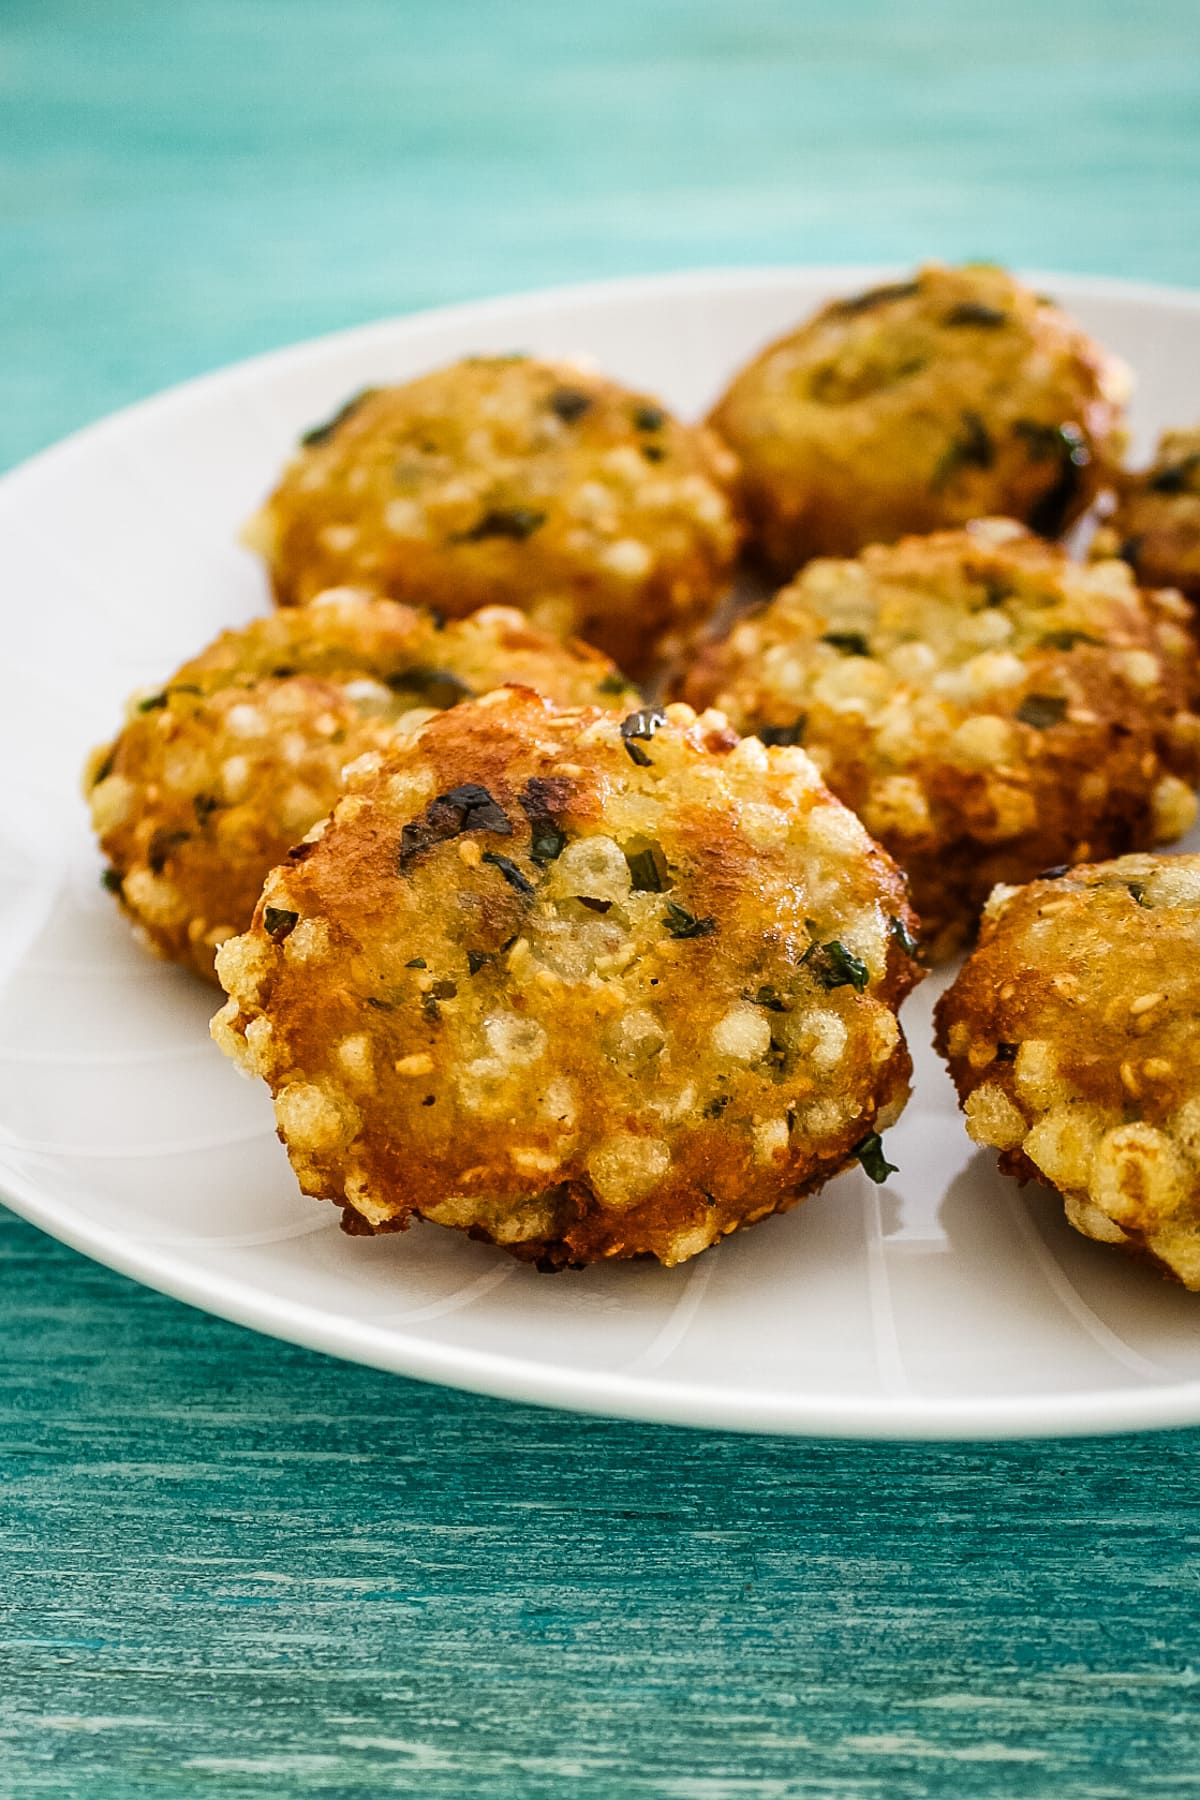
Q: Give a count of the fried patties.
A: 7